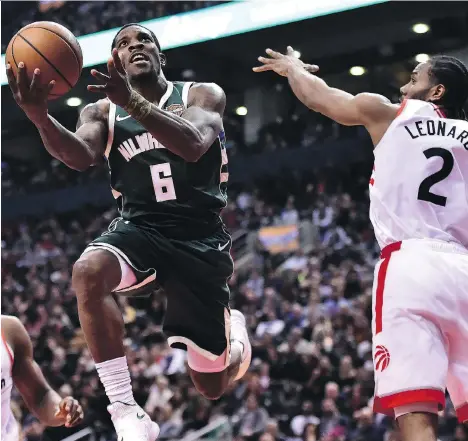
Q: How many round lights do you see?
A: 6